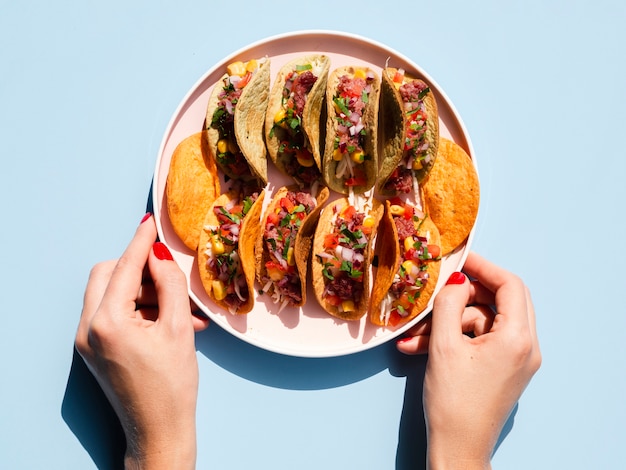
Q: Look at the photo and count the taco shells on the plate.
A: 10